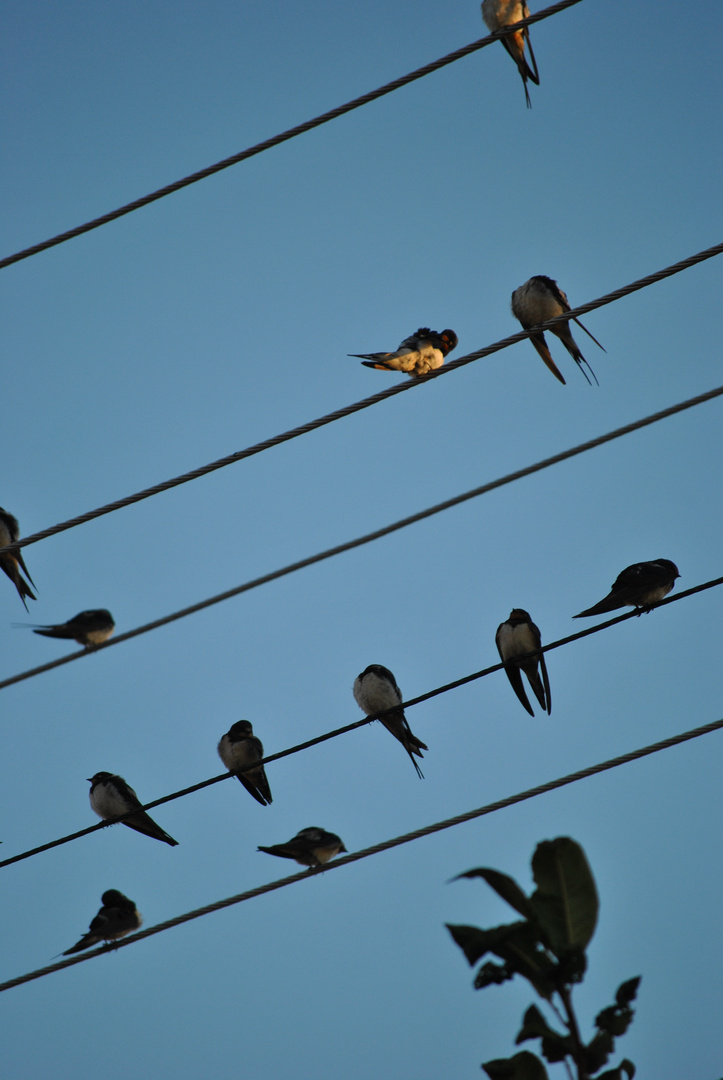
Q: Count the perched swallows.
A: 12